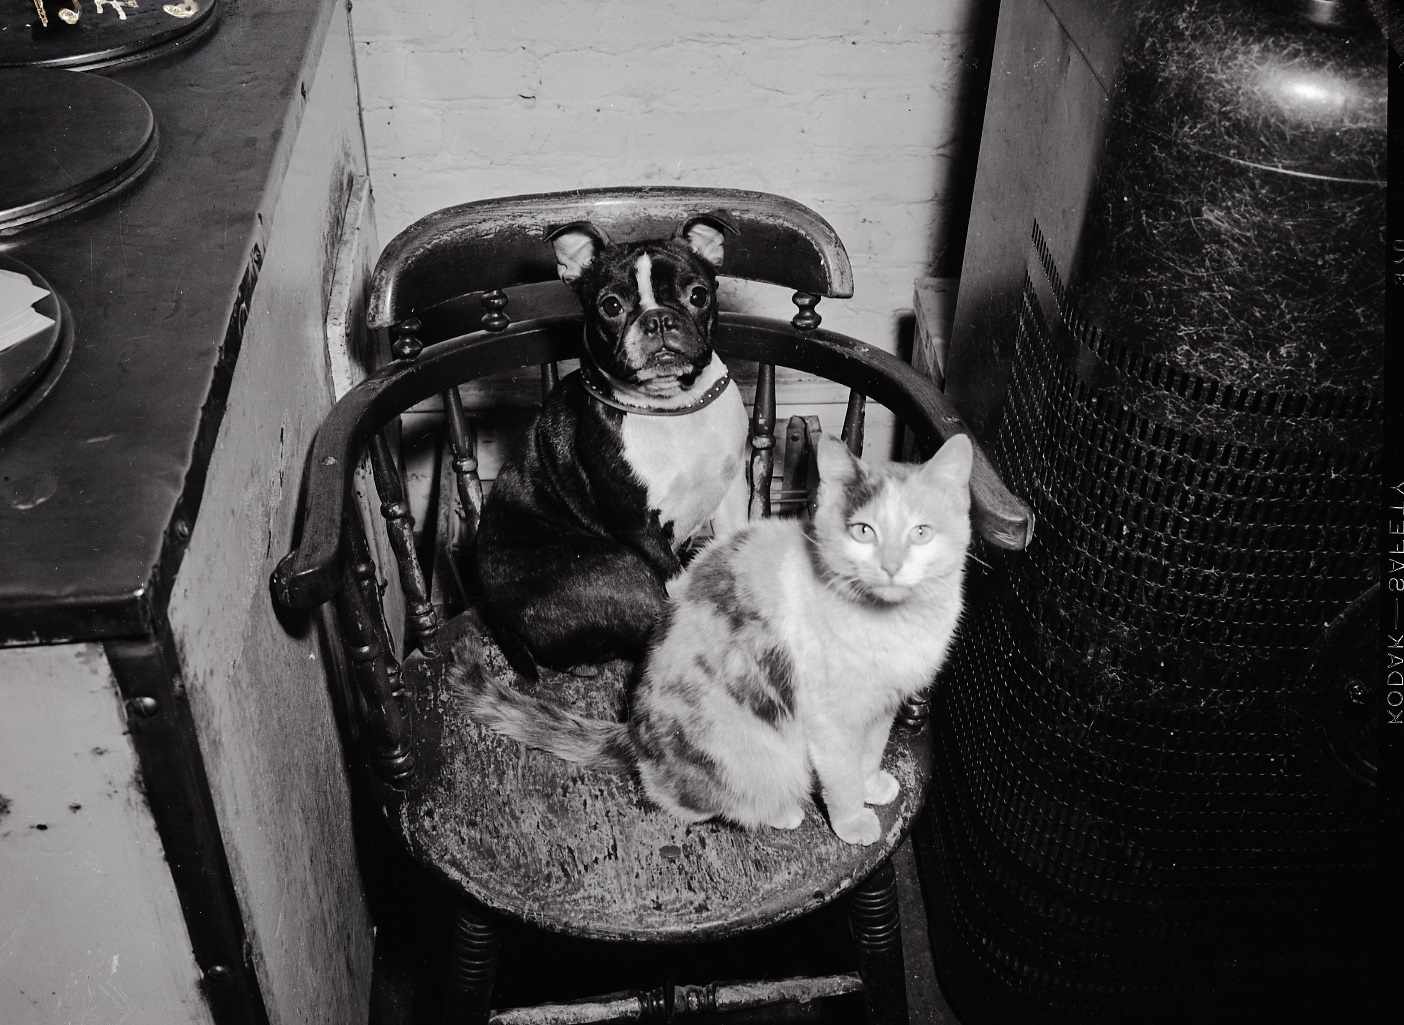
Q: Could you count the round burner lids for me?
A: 3